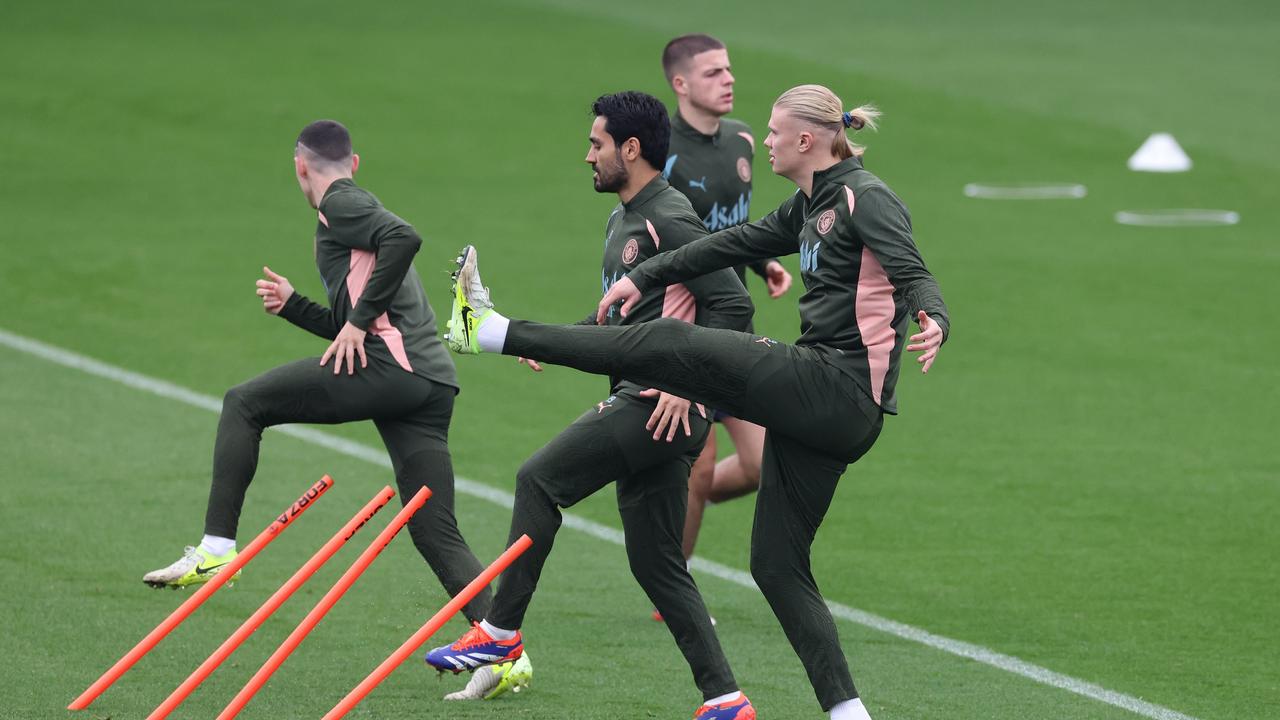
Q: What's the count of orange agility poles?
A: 4